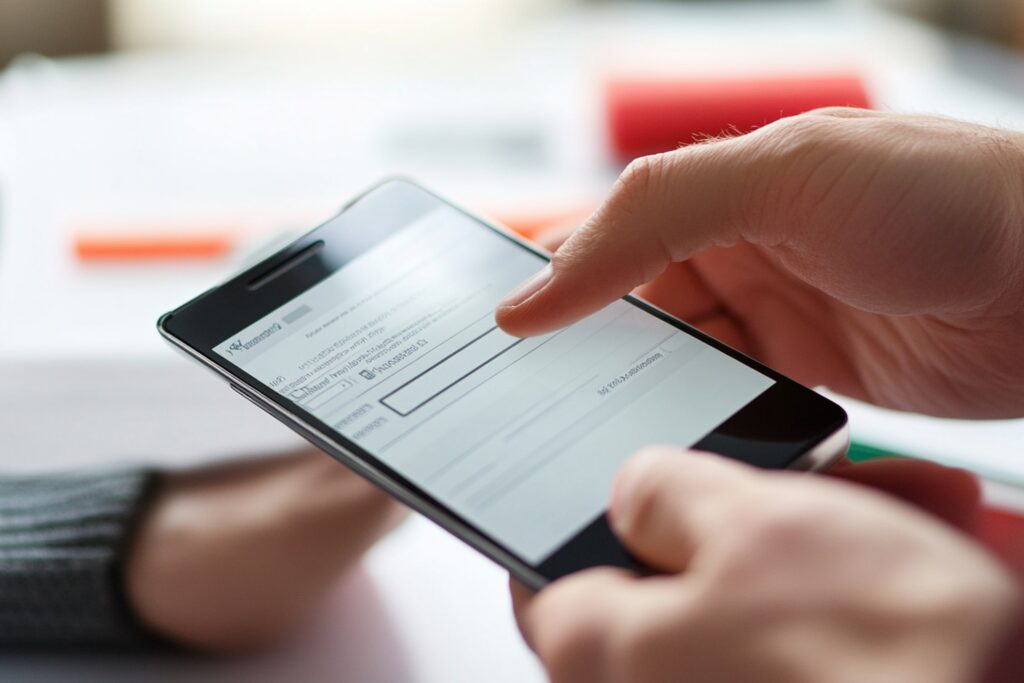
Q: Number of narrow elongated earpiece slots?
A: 1